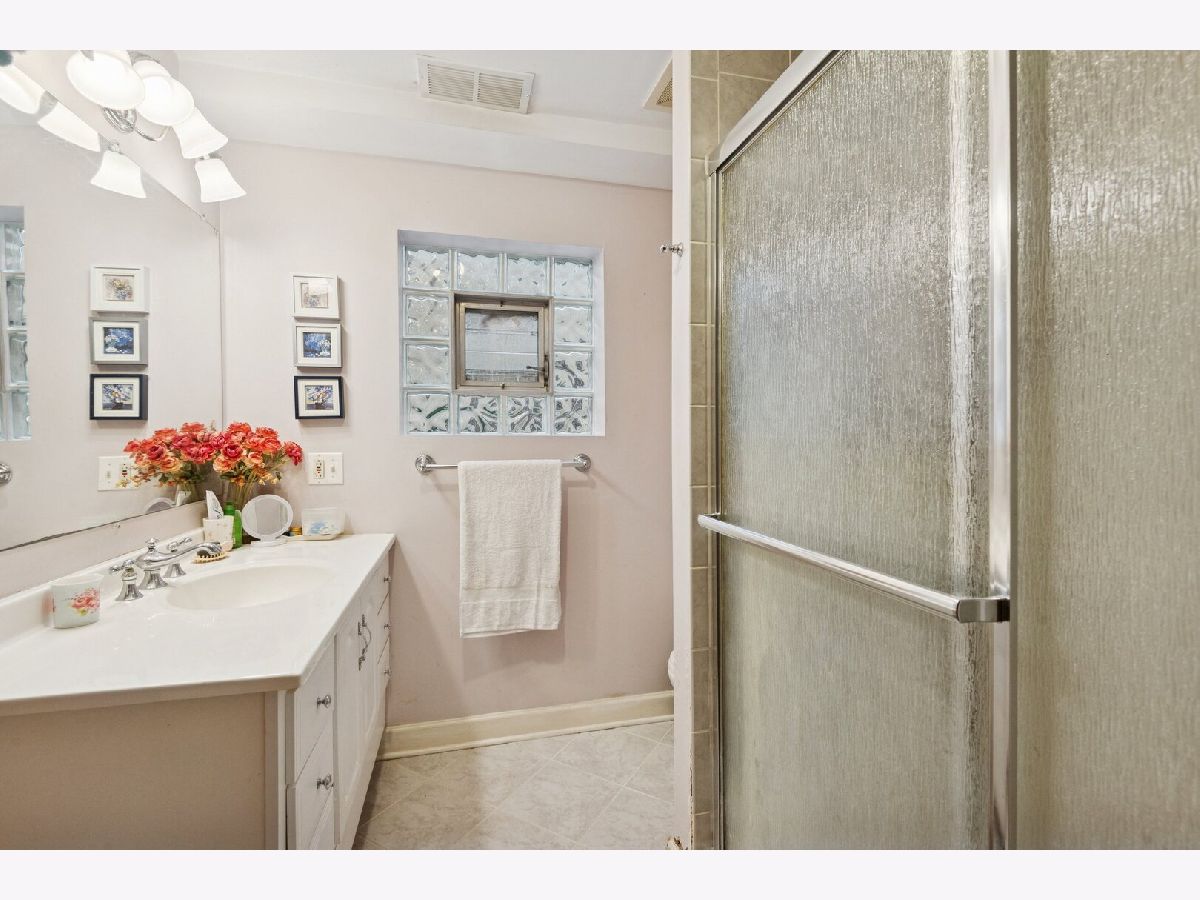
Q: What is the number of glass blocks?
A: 12